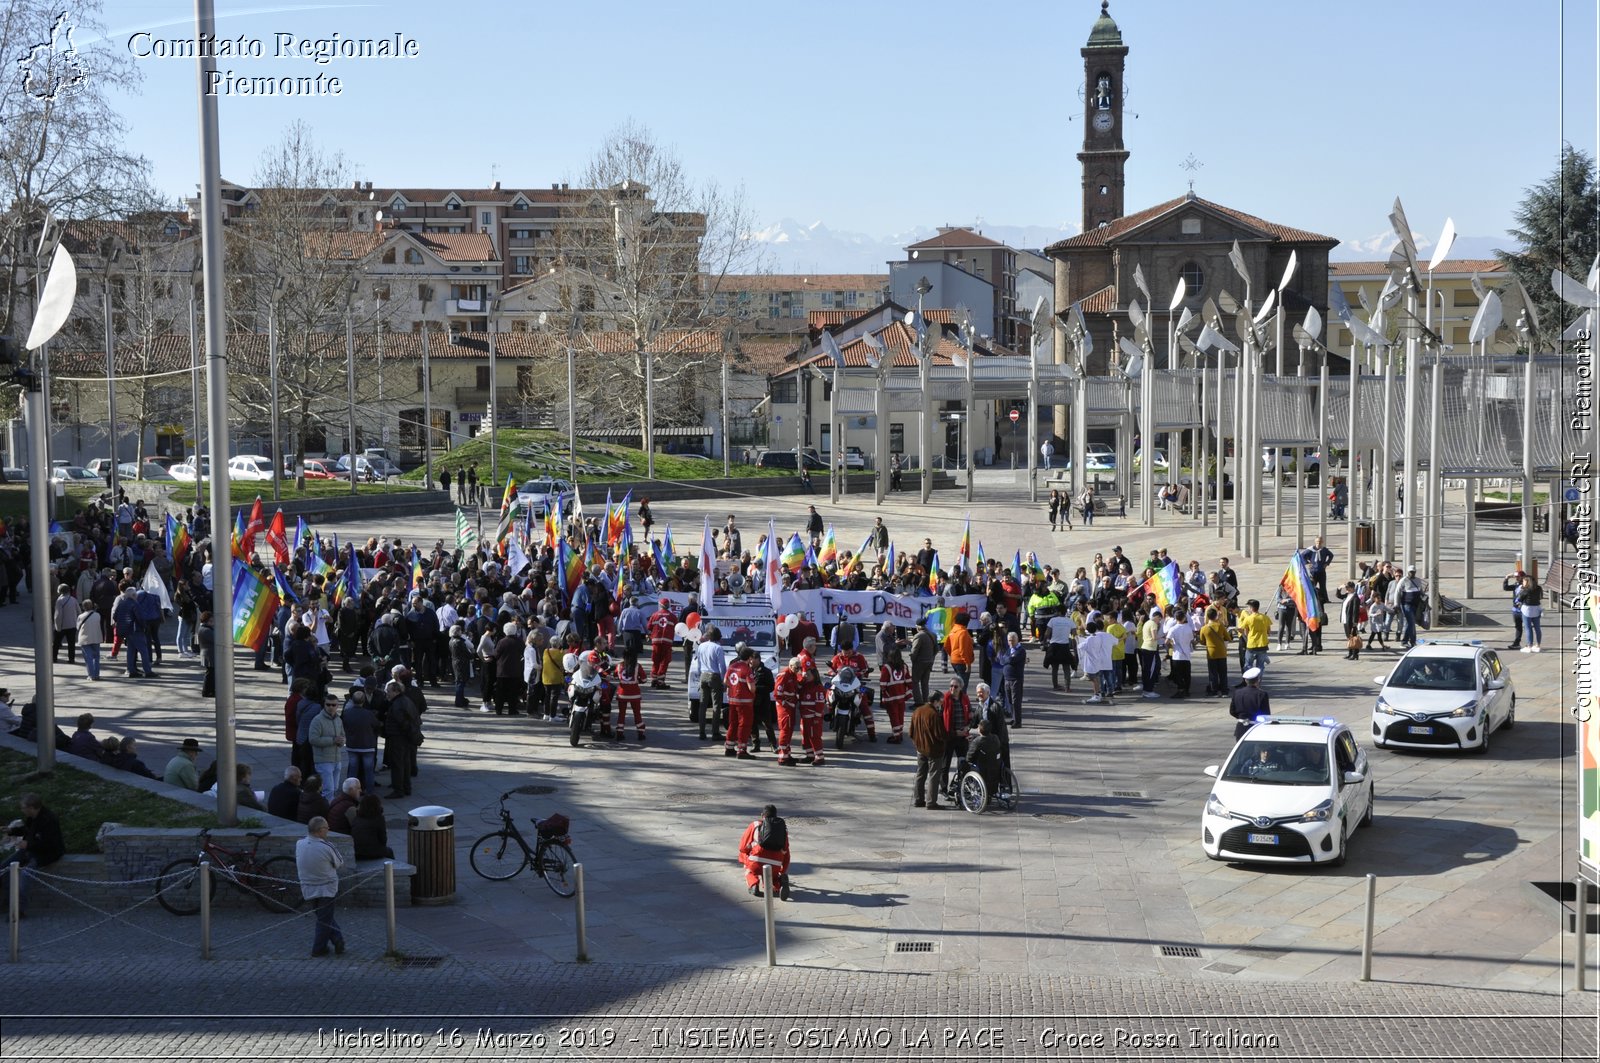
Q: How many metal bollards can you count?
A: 7